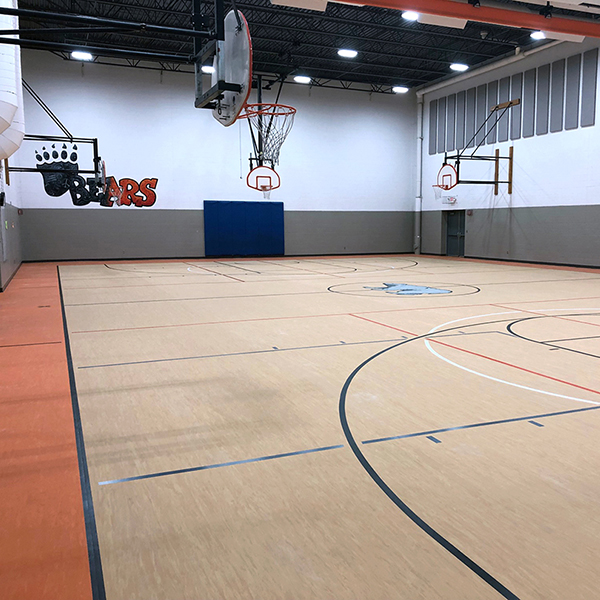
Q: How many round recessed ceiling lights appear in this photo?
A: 8